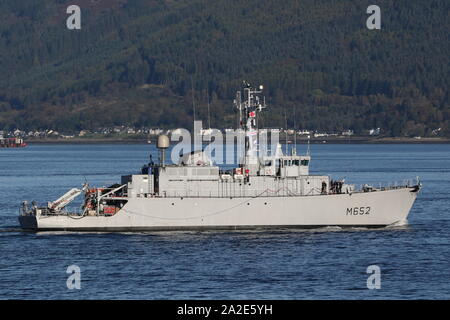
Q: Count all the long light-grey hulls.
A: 1